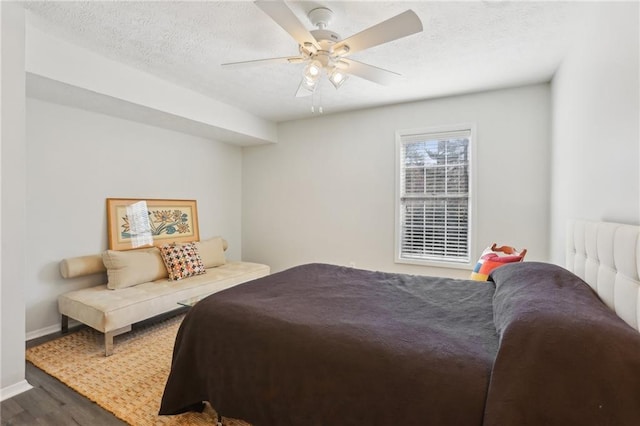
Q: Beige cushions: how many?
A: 2